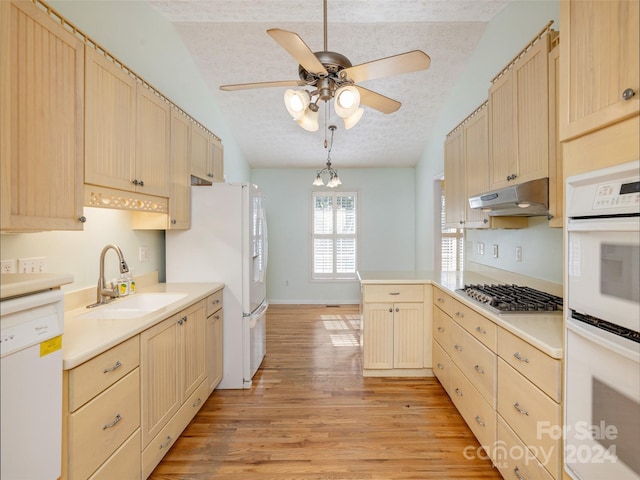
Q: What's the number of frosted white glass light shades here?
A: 7